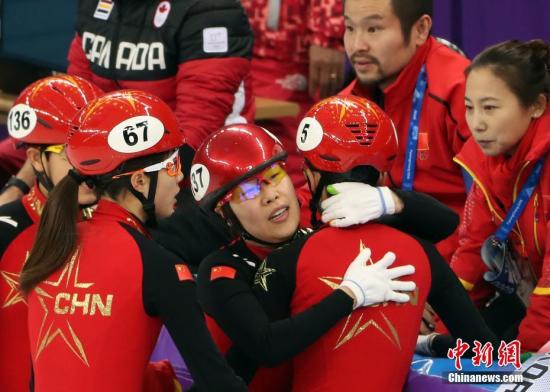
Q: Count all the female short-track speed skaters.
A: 4